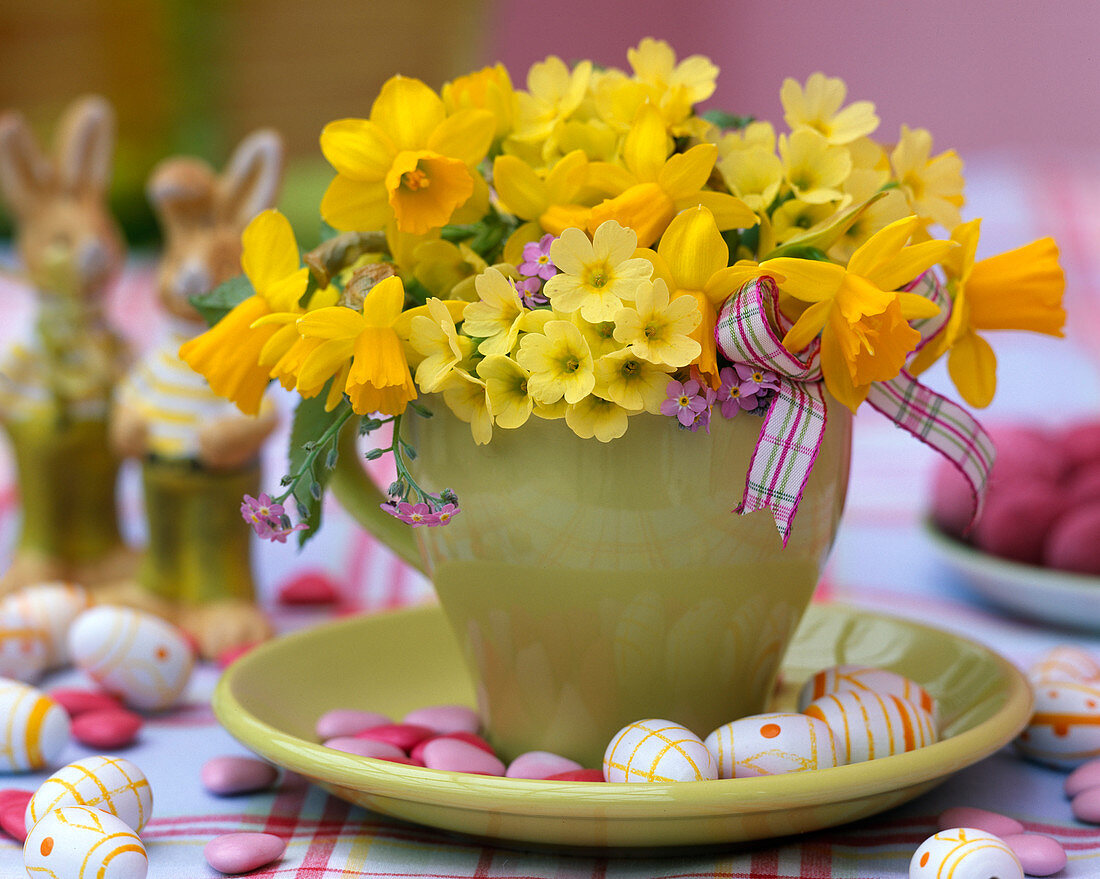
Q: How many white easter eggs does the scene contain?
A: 13